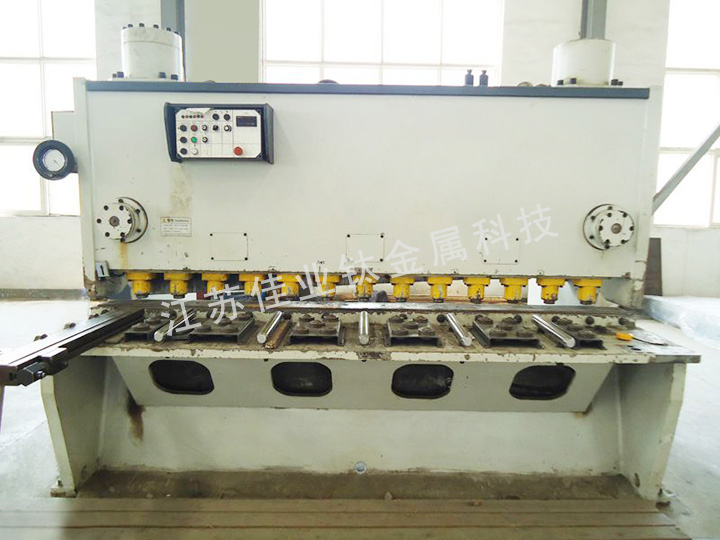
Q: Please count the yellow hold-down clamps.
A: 13